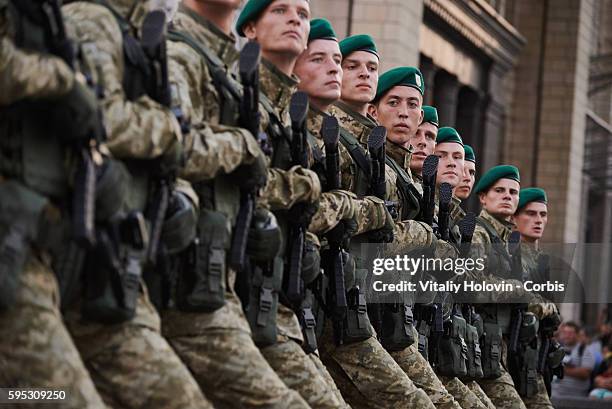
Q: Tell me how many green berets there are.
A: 9